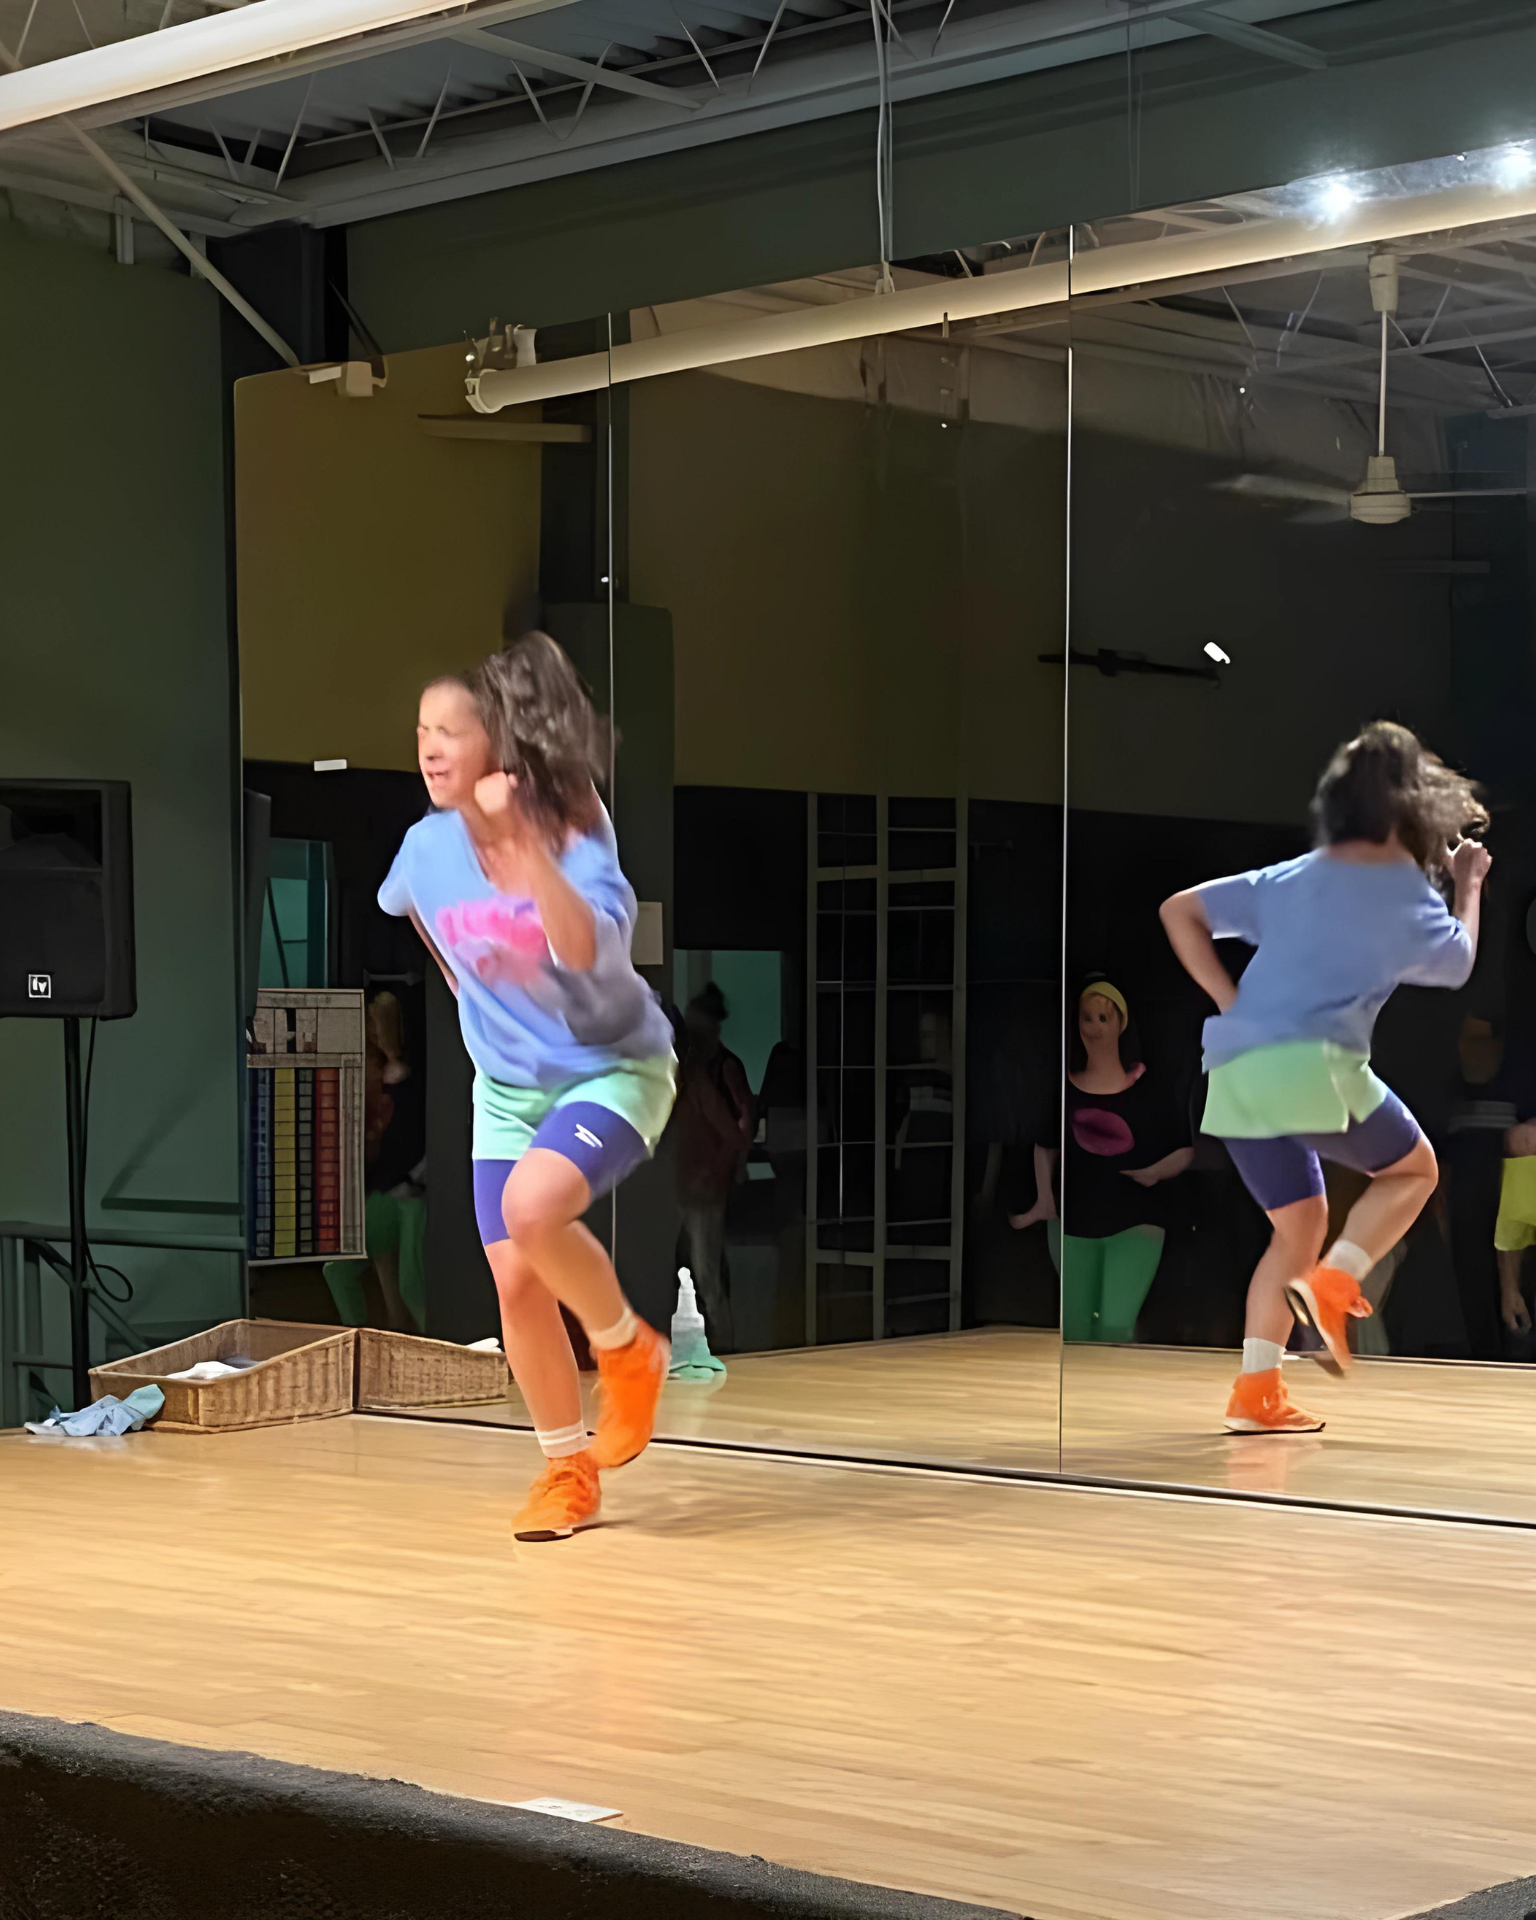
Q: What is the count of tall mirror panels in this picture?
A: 3